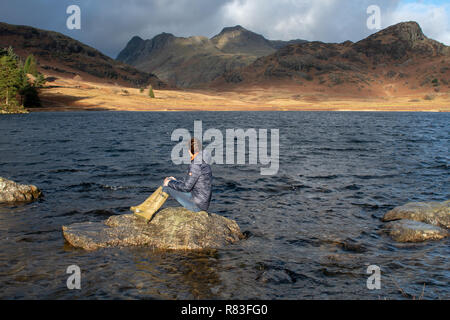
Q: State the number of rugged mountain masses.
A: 3